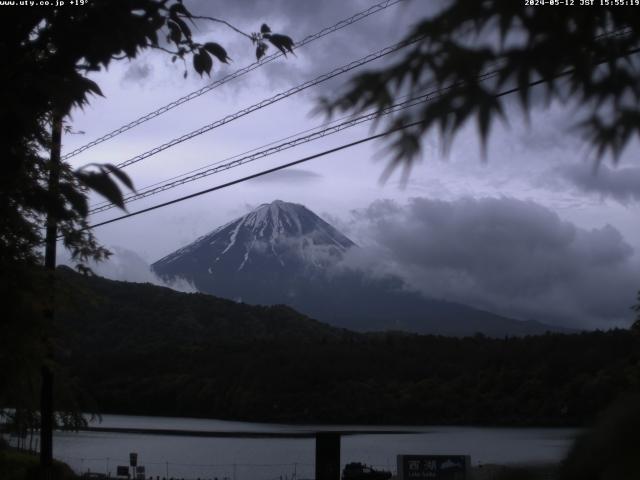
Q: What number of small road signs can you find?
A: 3